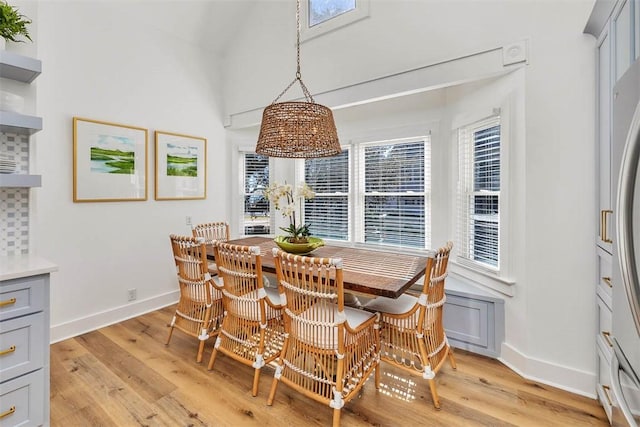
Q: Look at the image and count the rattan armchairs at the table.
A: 5